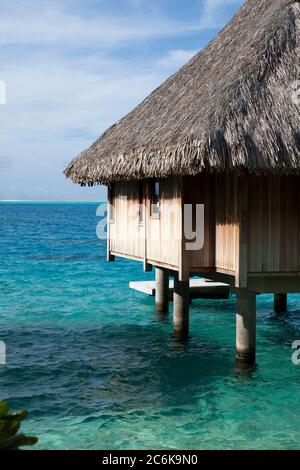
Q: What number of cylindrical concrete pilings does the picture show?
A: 4